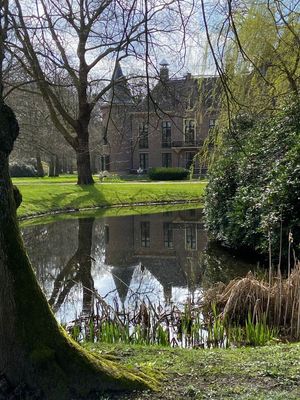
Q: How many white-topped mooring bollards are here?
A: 0